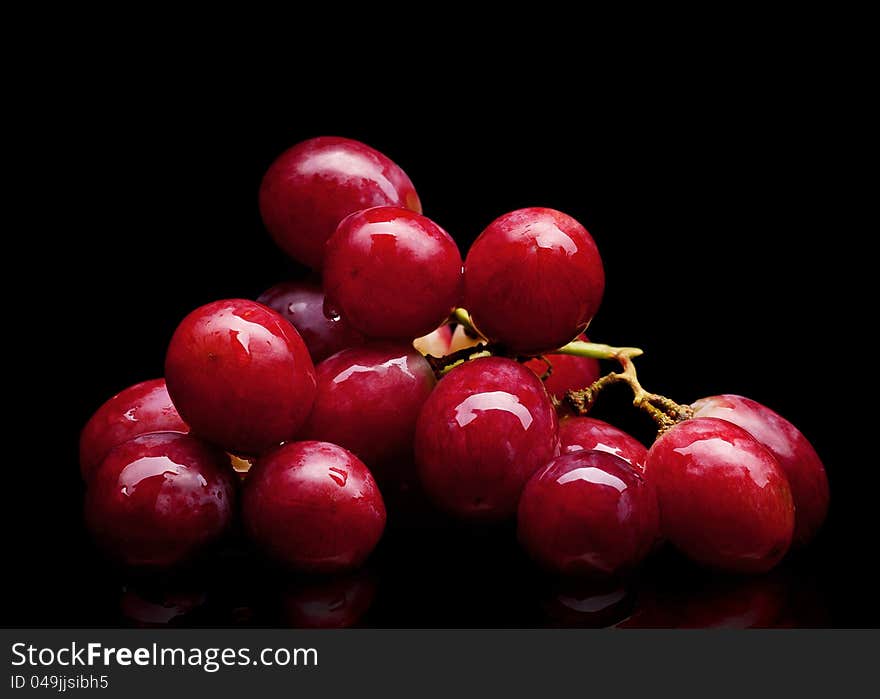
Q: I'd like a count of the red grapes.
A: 15